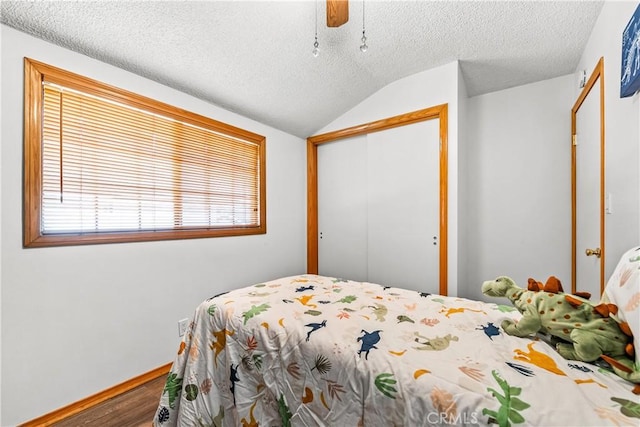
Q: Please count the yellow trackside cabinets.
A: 0